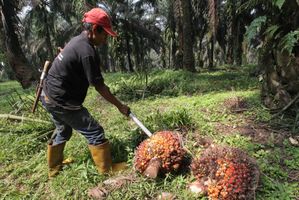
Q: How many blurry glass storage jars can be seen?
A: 0